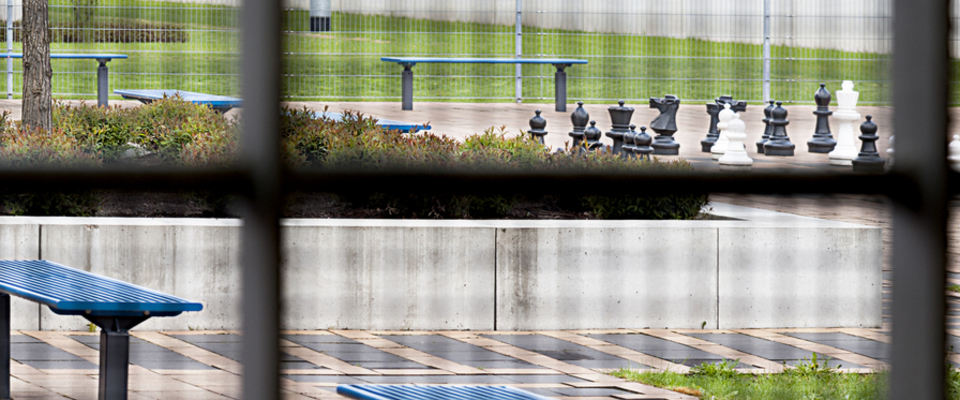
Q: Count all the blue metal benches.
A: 6